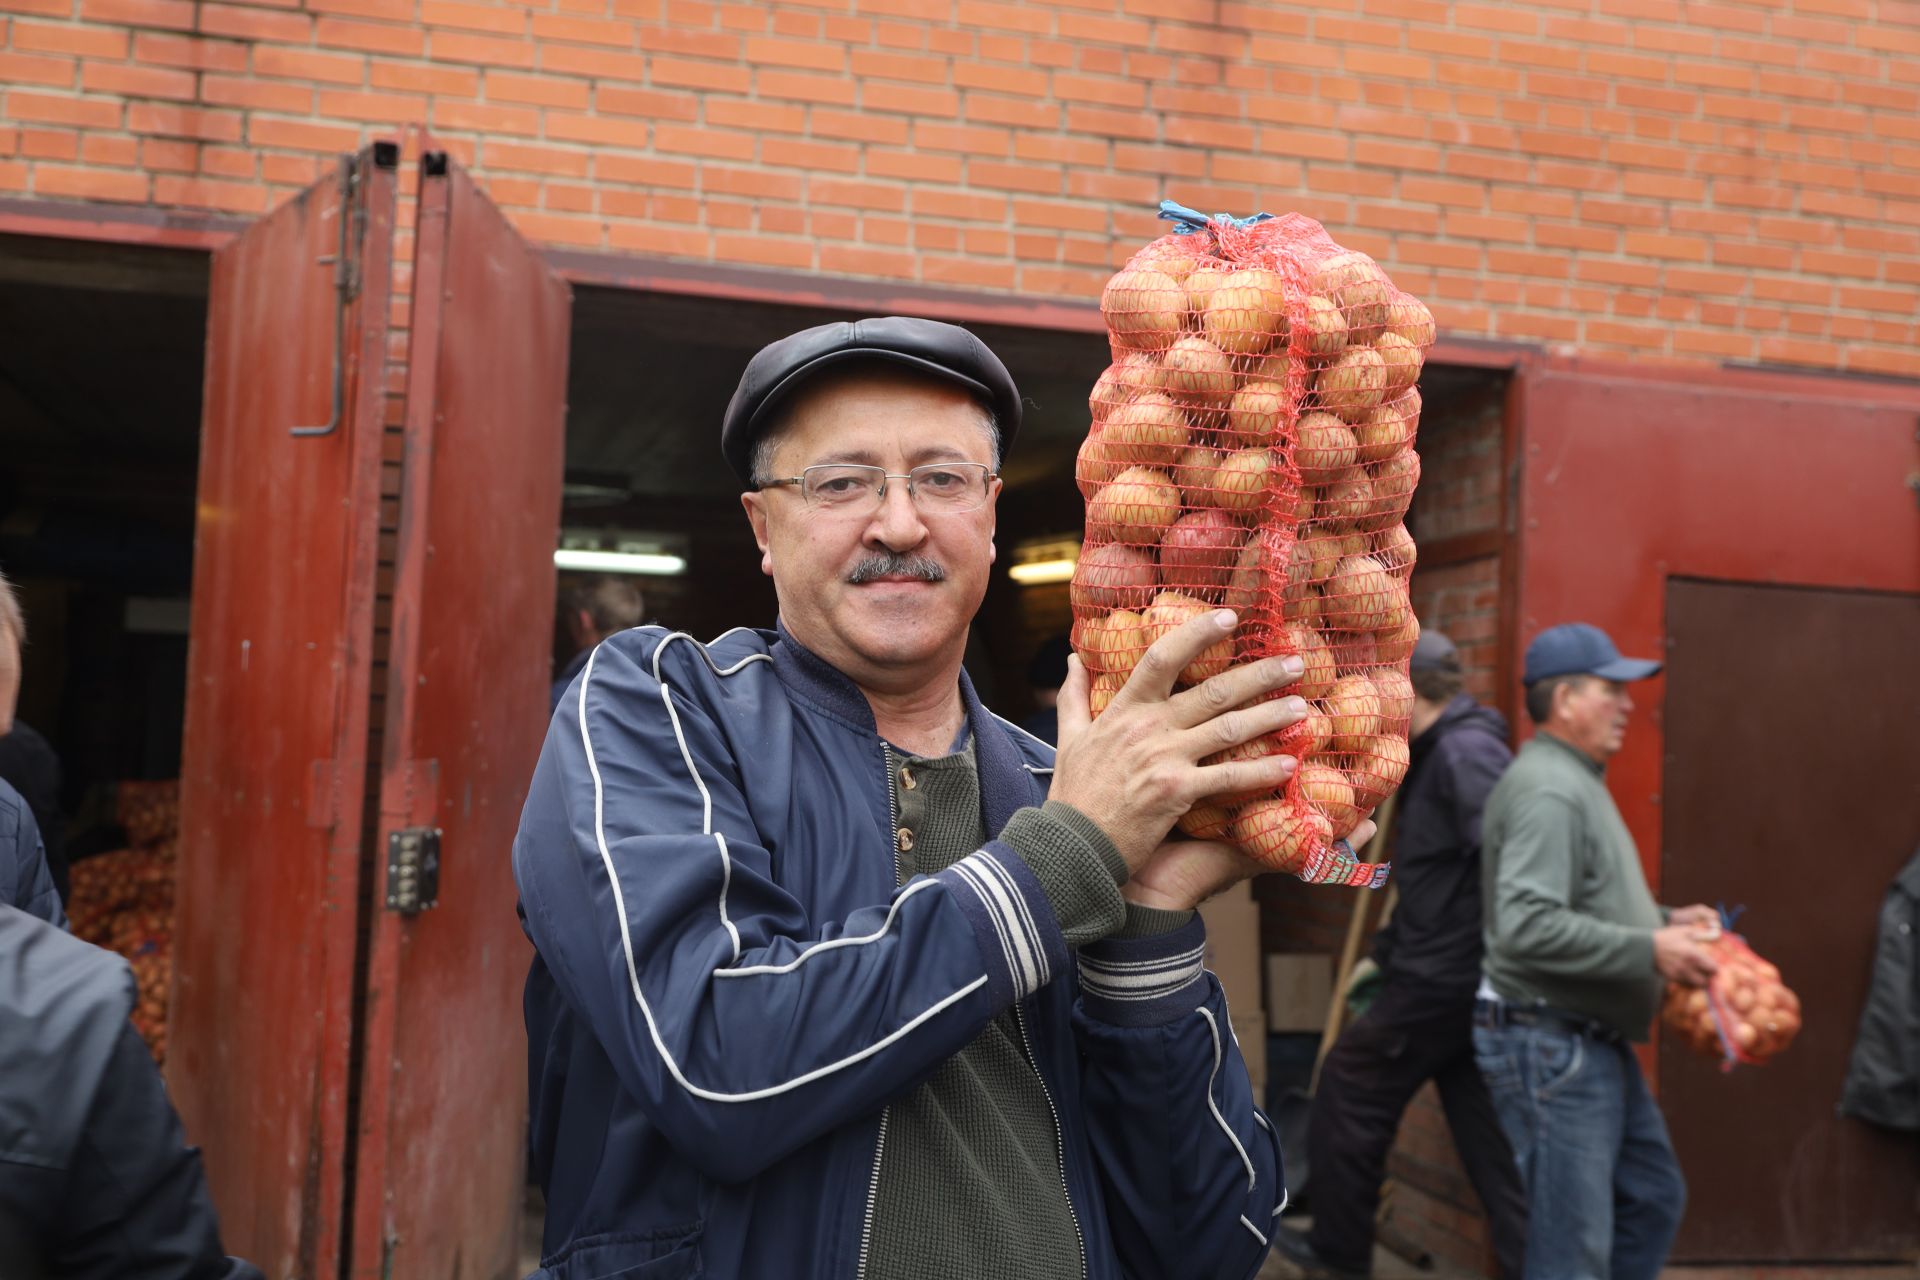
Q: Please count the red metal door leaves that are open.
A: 2